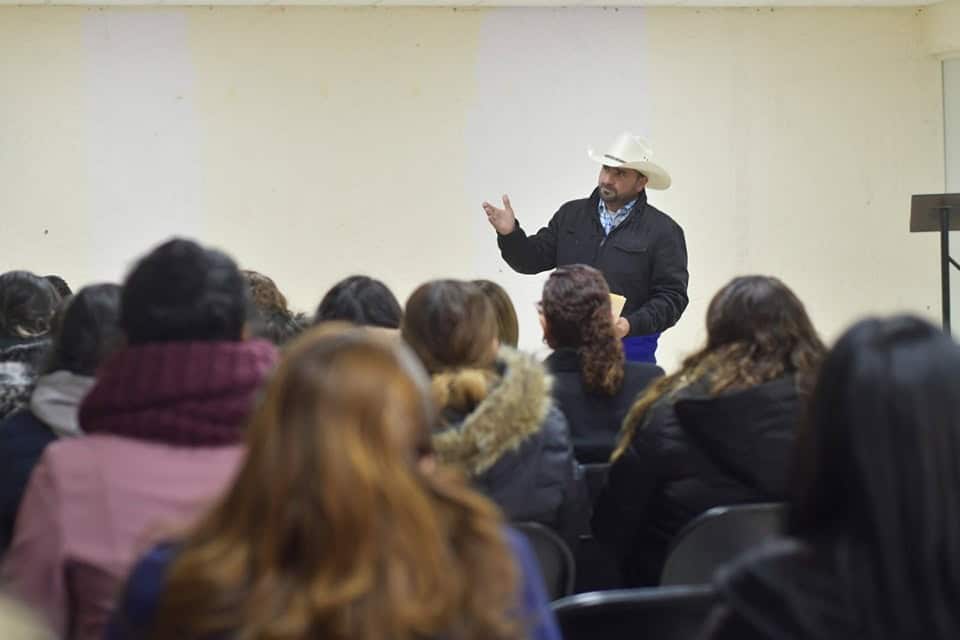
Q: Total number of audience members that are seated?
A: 12